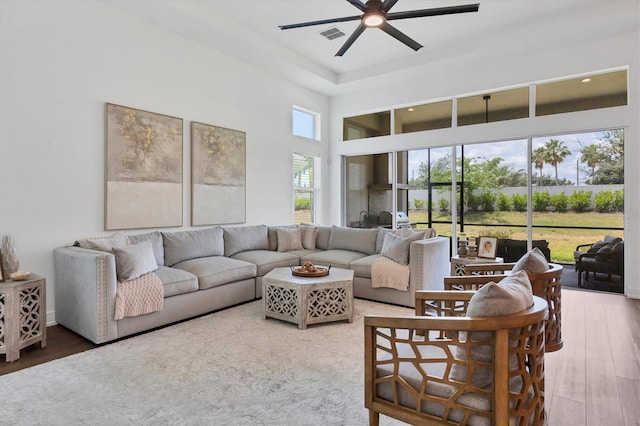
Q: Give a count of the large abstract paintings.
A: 2